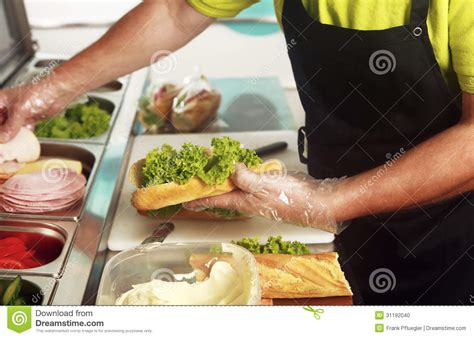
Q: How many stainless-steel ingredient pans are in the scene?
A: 6